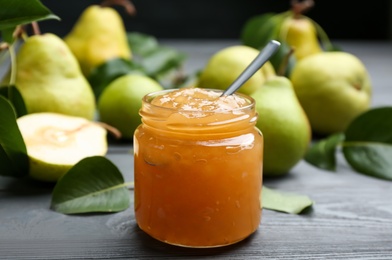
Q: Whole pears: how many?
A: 7